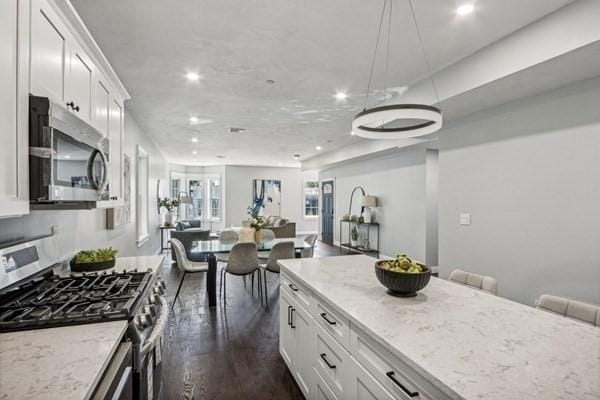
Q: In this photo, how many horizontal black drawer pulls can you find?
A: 4